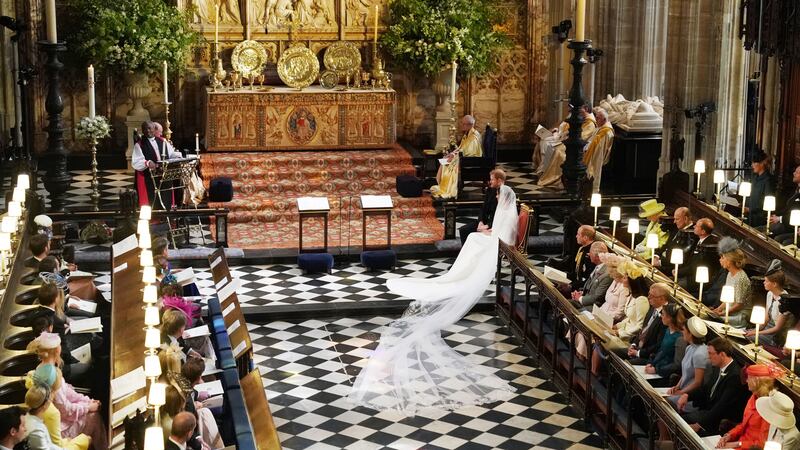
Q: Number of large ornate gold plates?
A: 3